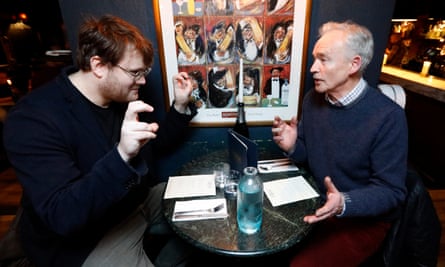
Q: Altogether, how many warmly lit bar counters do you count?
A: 1